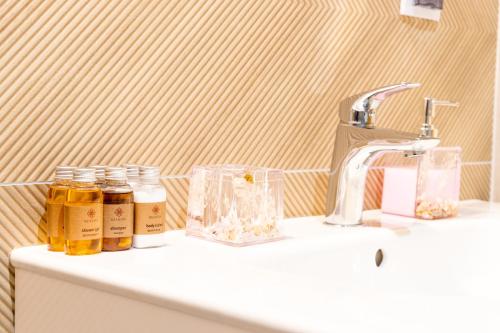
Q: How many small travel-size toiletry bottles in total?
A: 6